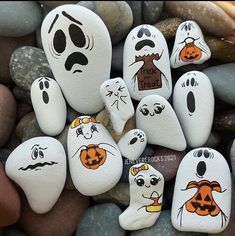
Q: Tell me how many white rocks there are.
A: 12